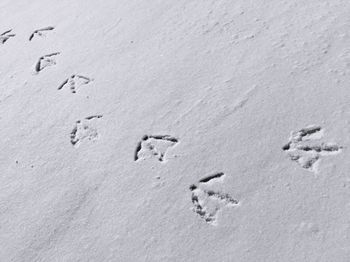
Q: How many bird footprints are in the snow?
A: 8